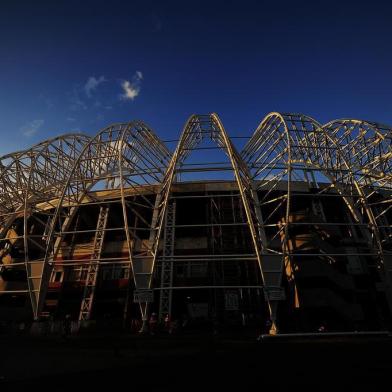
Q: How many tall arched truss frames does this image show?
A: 5